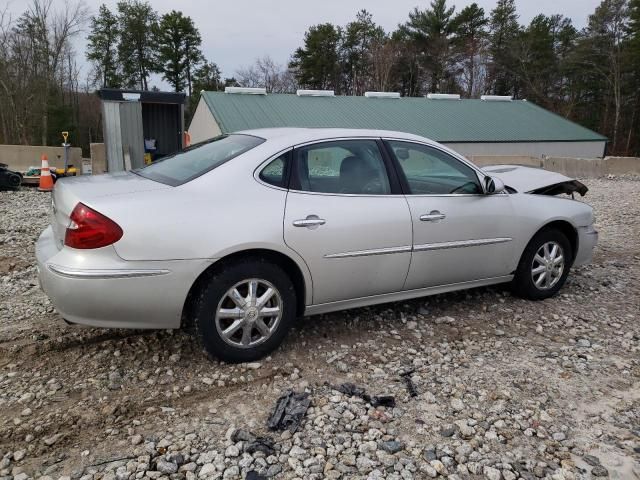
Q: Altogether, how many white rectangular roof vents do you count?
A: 5